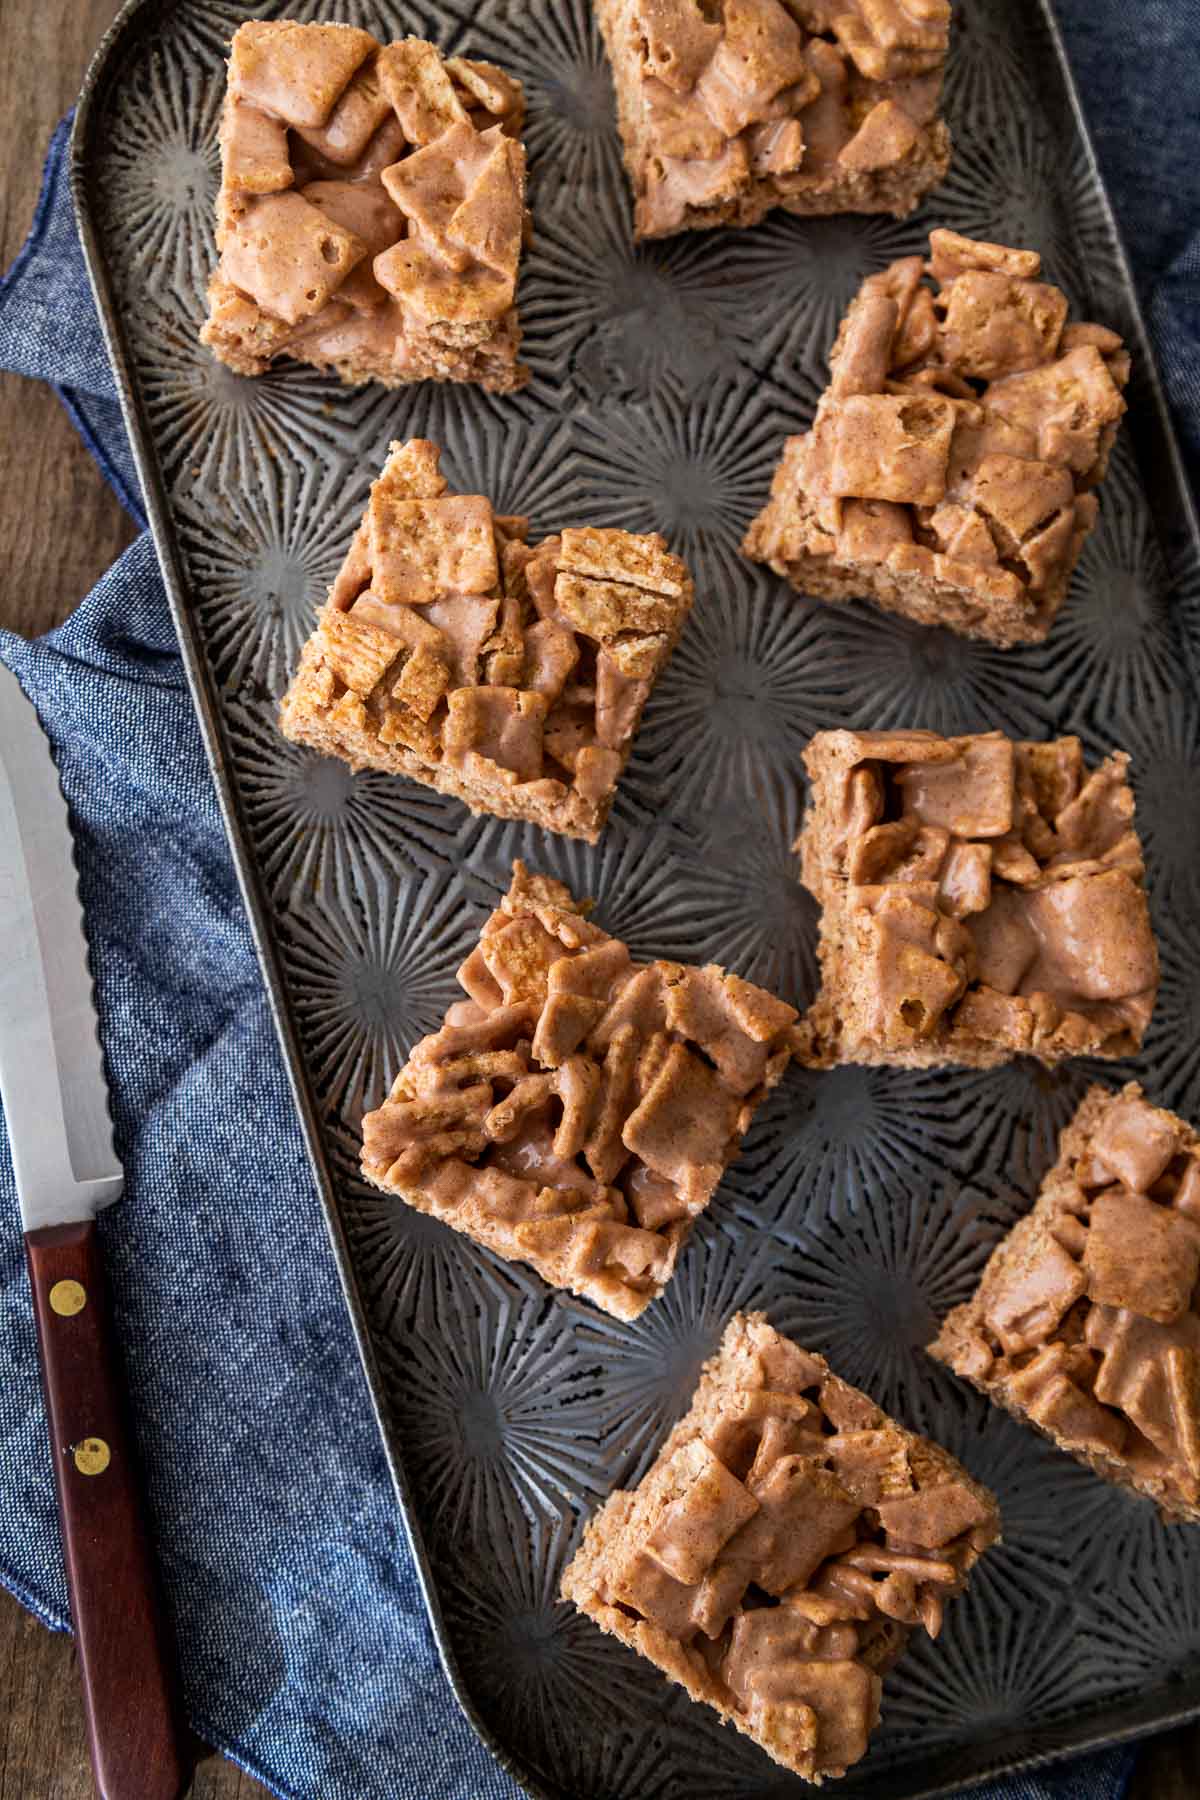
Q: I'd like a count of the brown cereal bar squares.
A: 8